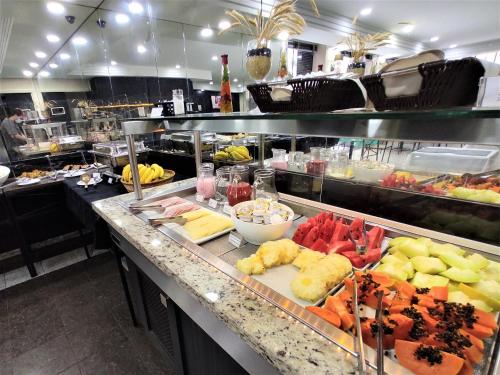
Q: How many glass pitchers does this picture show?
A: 4